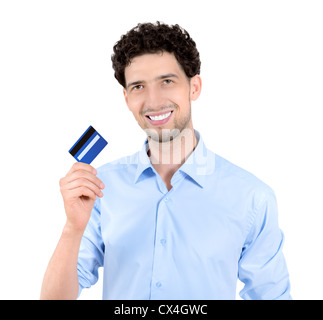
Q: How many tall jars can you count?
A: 0